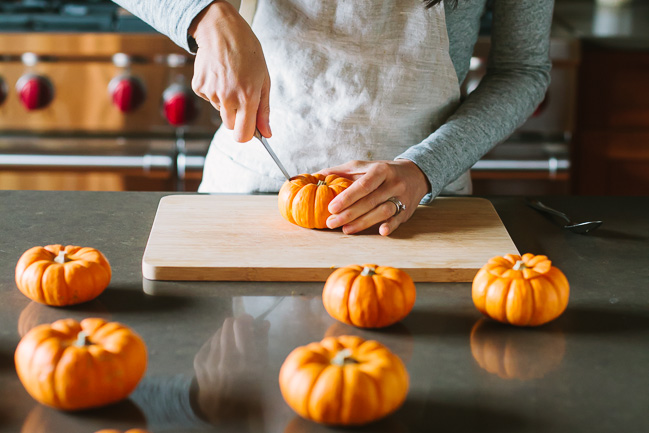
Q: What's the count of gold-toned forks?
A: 0